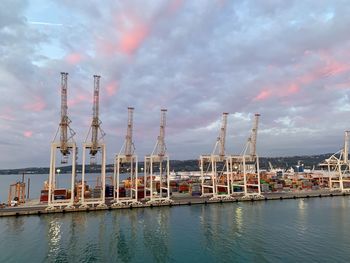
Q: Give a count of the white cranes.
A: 7